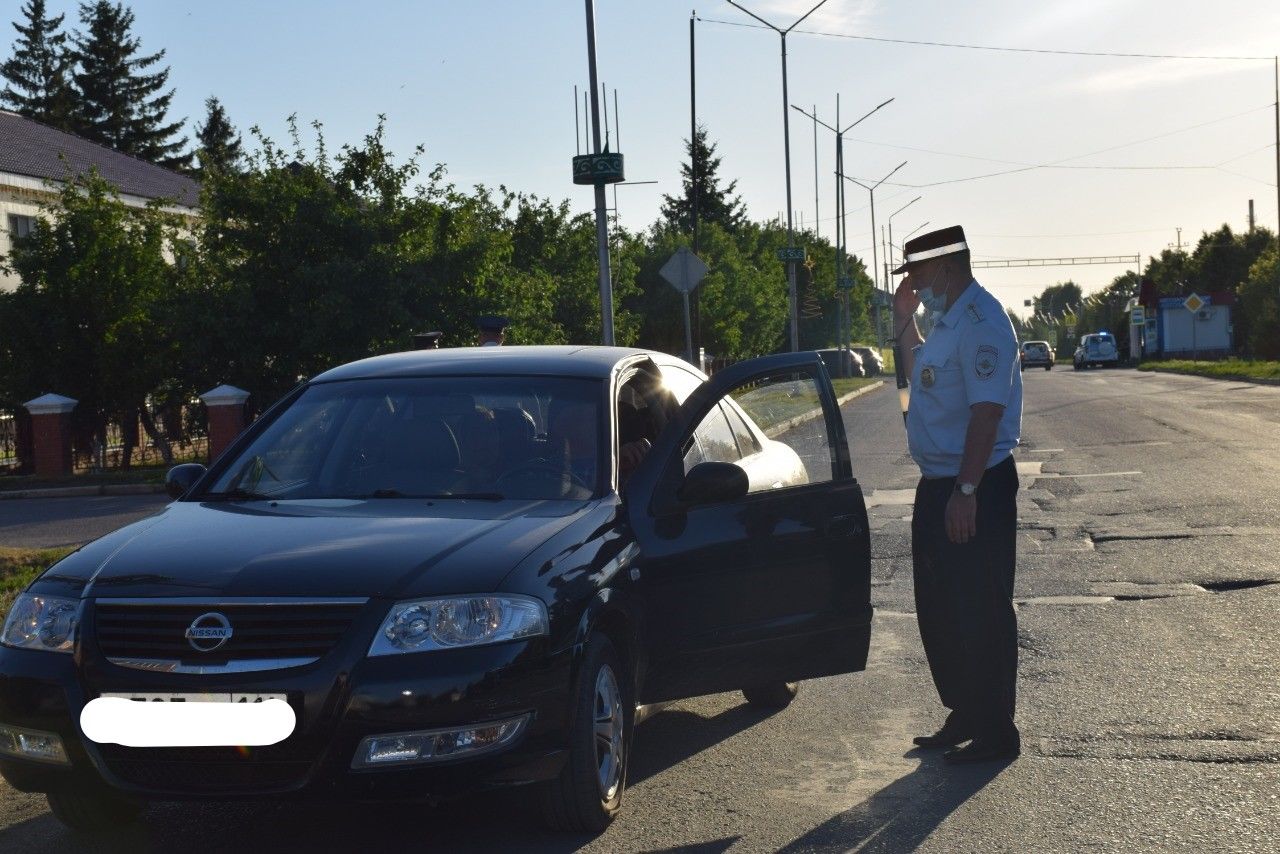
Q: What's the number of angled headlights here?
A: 2